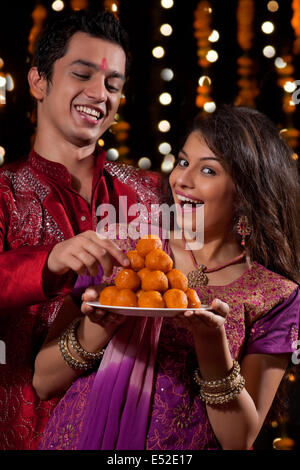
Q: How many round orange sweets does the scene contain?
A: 13